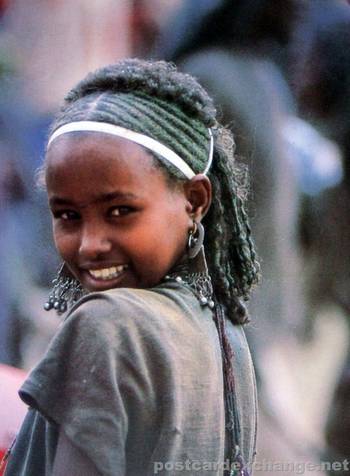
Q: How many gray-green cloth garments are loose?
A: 1